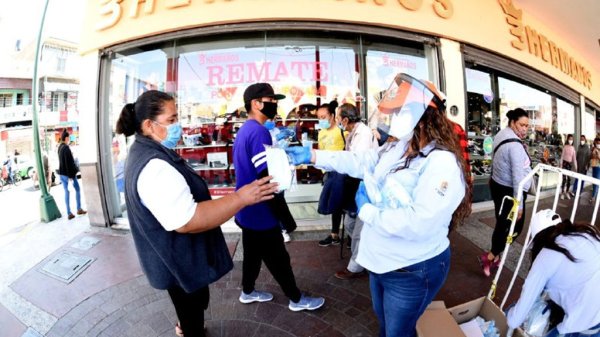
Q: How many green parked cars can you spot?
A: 1